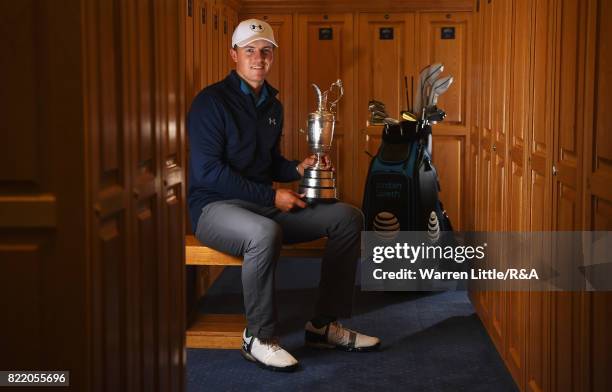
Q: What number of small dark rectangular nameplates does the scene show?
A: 3